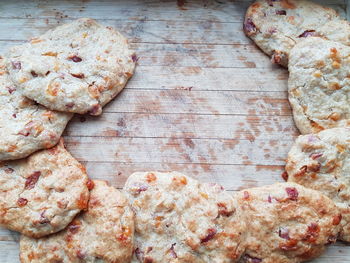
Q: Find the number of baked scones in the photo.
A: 9